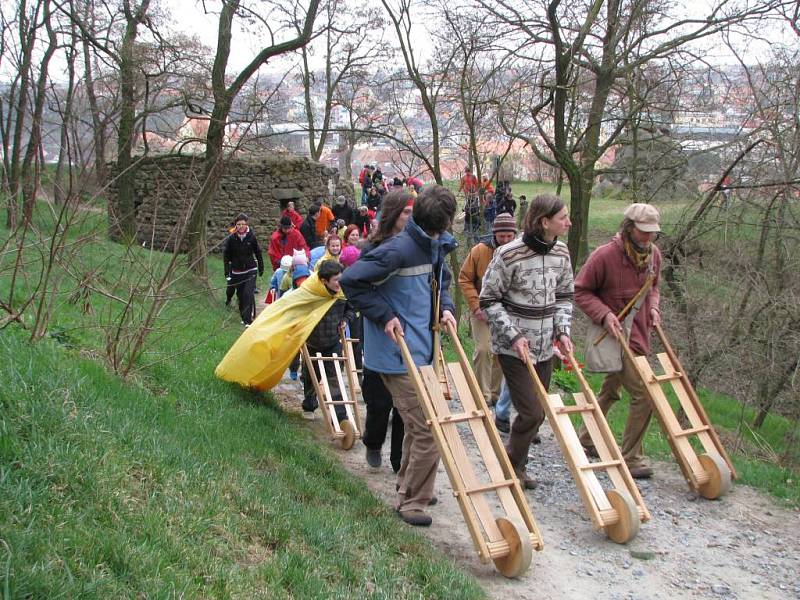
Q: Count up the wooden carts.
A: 5